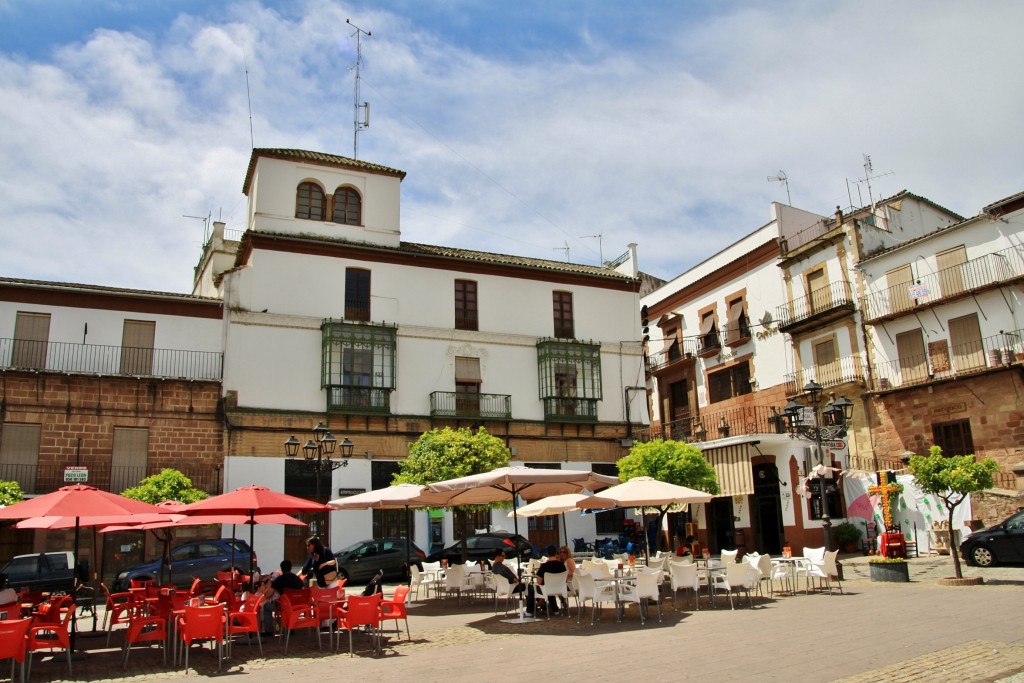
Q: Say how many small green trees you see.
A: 5